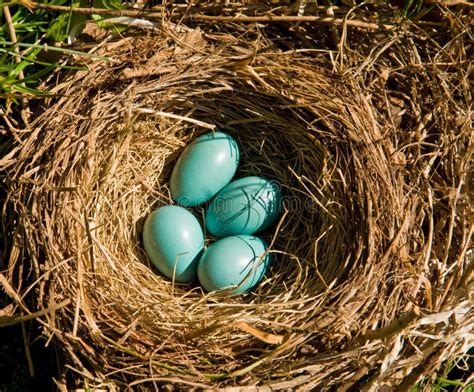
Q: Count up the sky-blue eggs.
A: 4